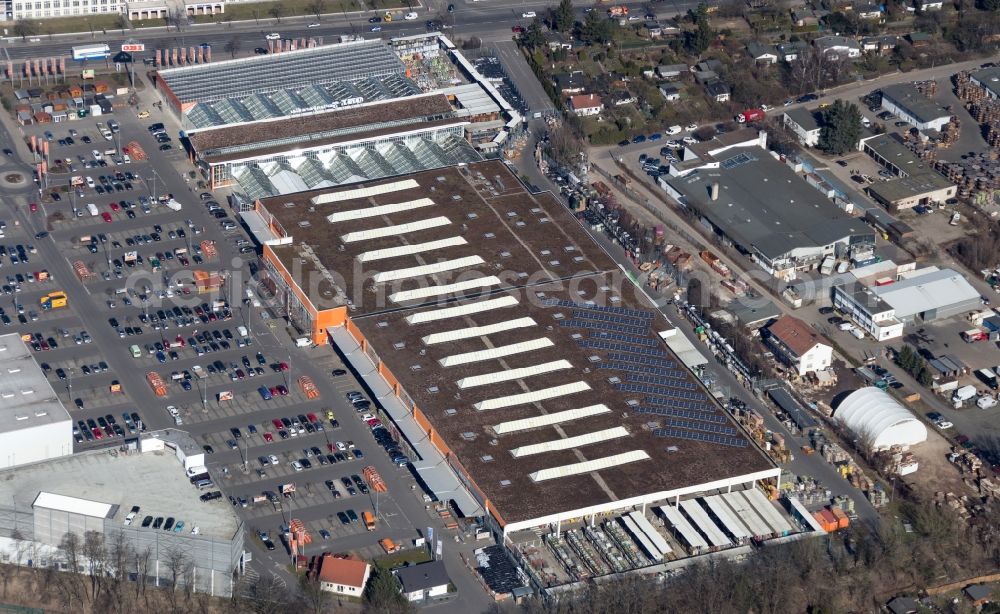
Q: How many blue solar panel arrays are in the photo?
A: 13